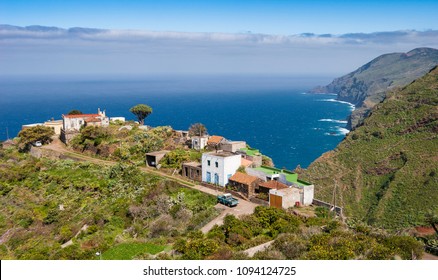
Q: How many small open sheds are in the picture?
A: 1